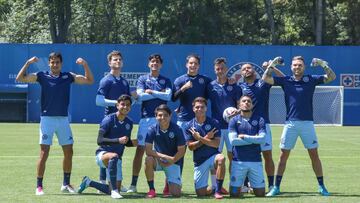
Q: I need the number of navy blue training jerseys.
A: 11